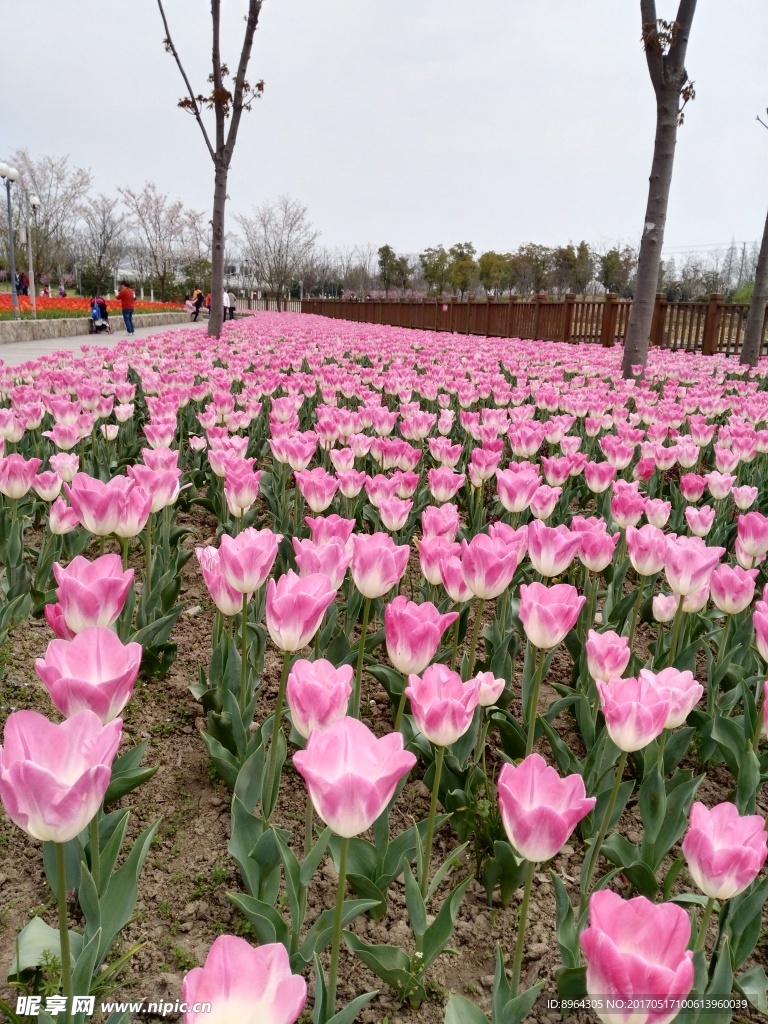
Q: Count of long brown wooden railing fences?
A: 1